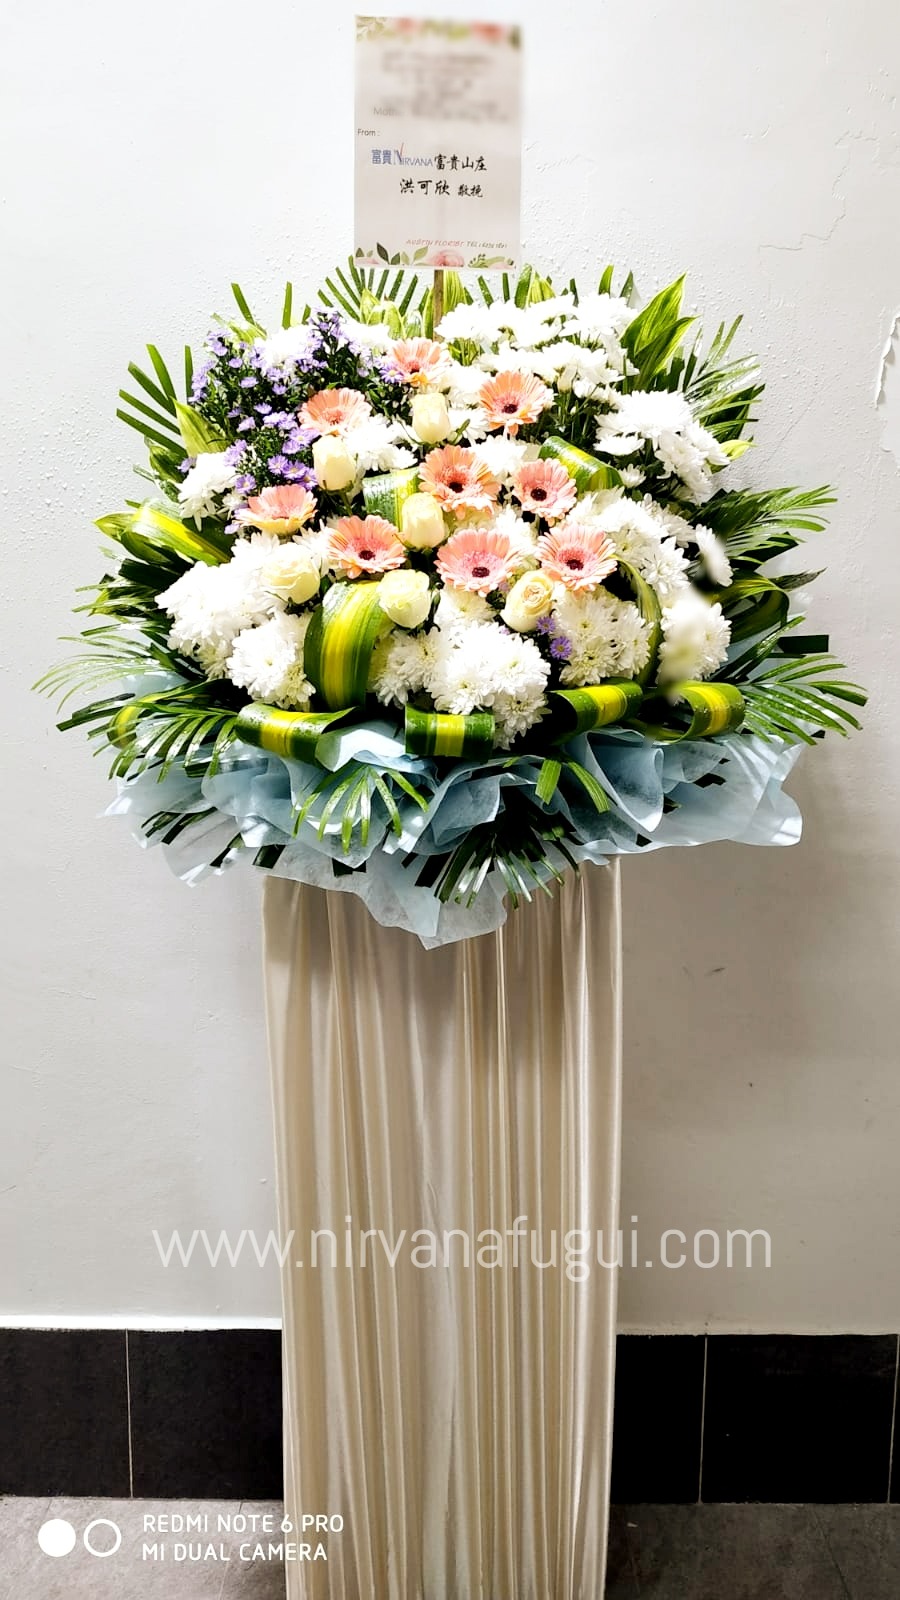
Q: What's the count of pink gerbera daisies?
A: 9